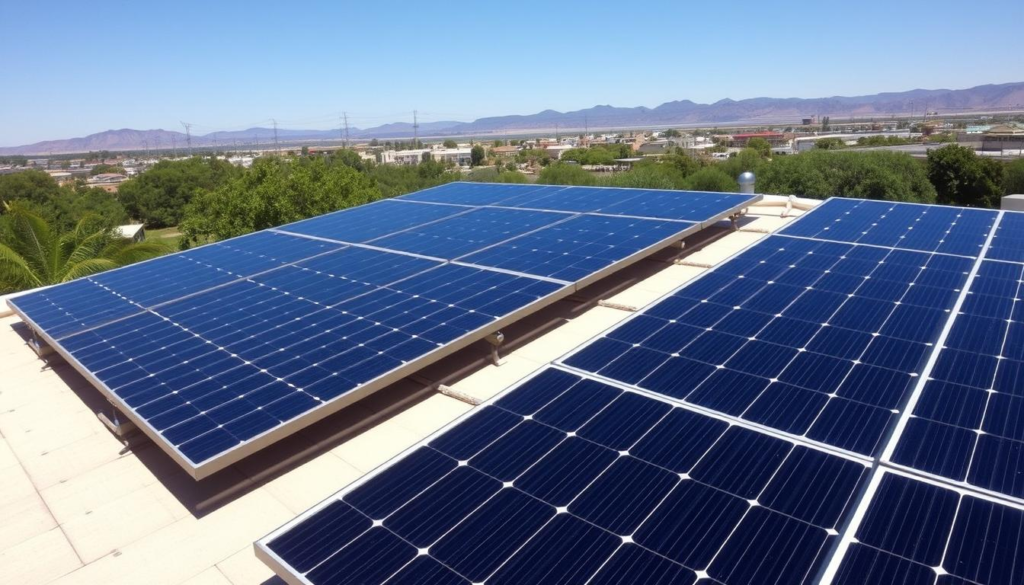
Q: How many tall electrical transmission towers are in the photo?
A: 4